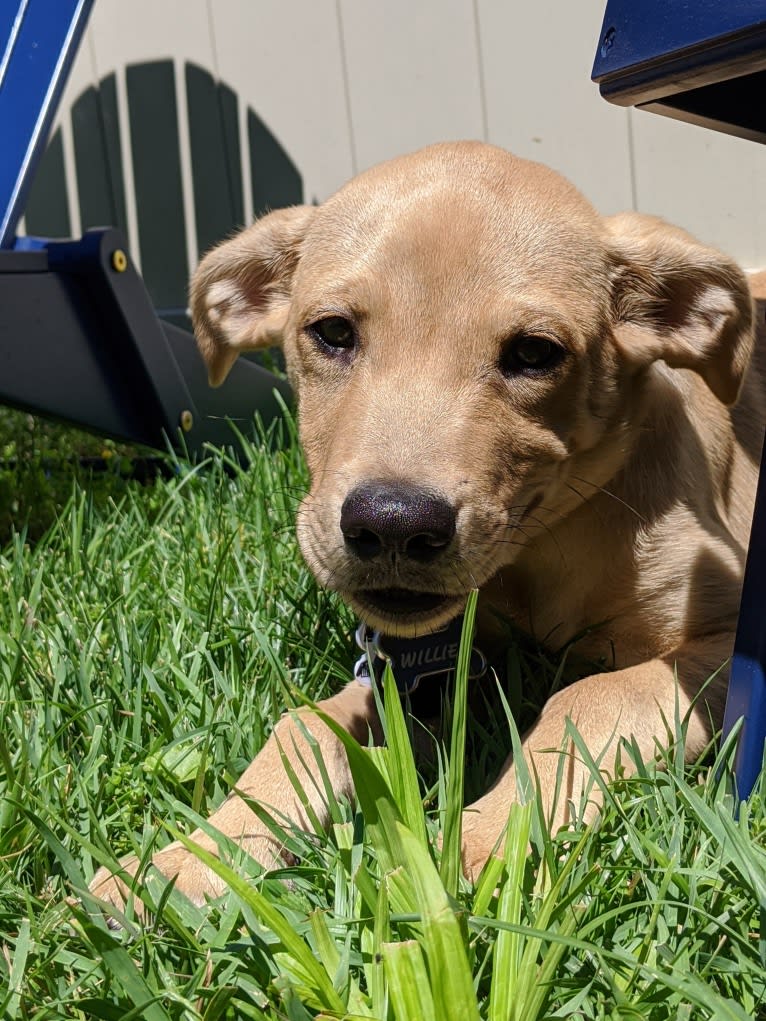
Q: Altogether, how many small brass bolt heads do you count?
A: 2